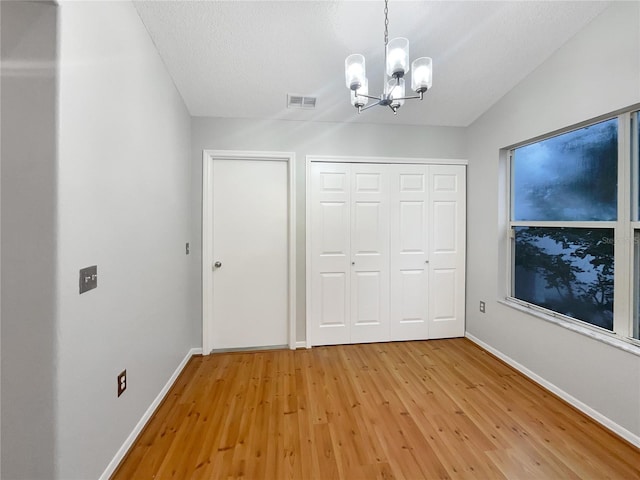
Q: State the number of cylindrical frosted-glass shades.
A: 5